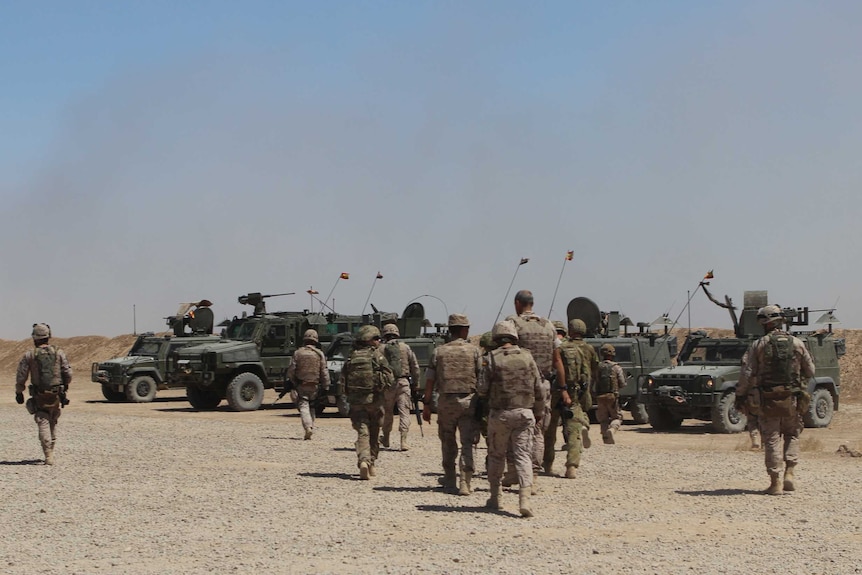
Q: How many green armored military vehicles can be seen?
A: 5